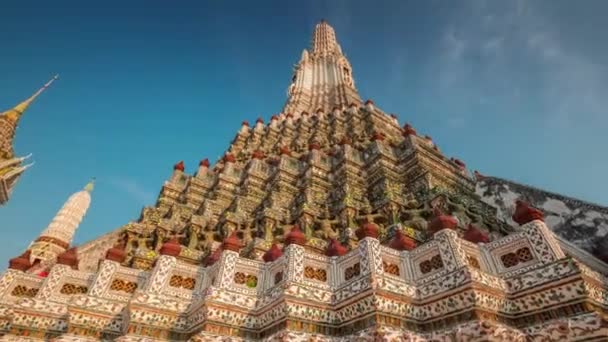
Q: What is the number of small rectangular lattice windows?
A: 12